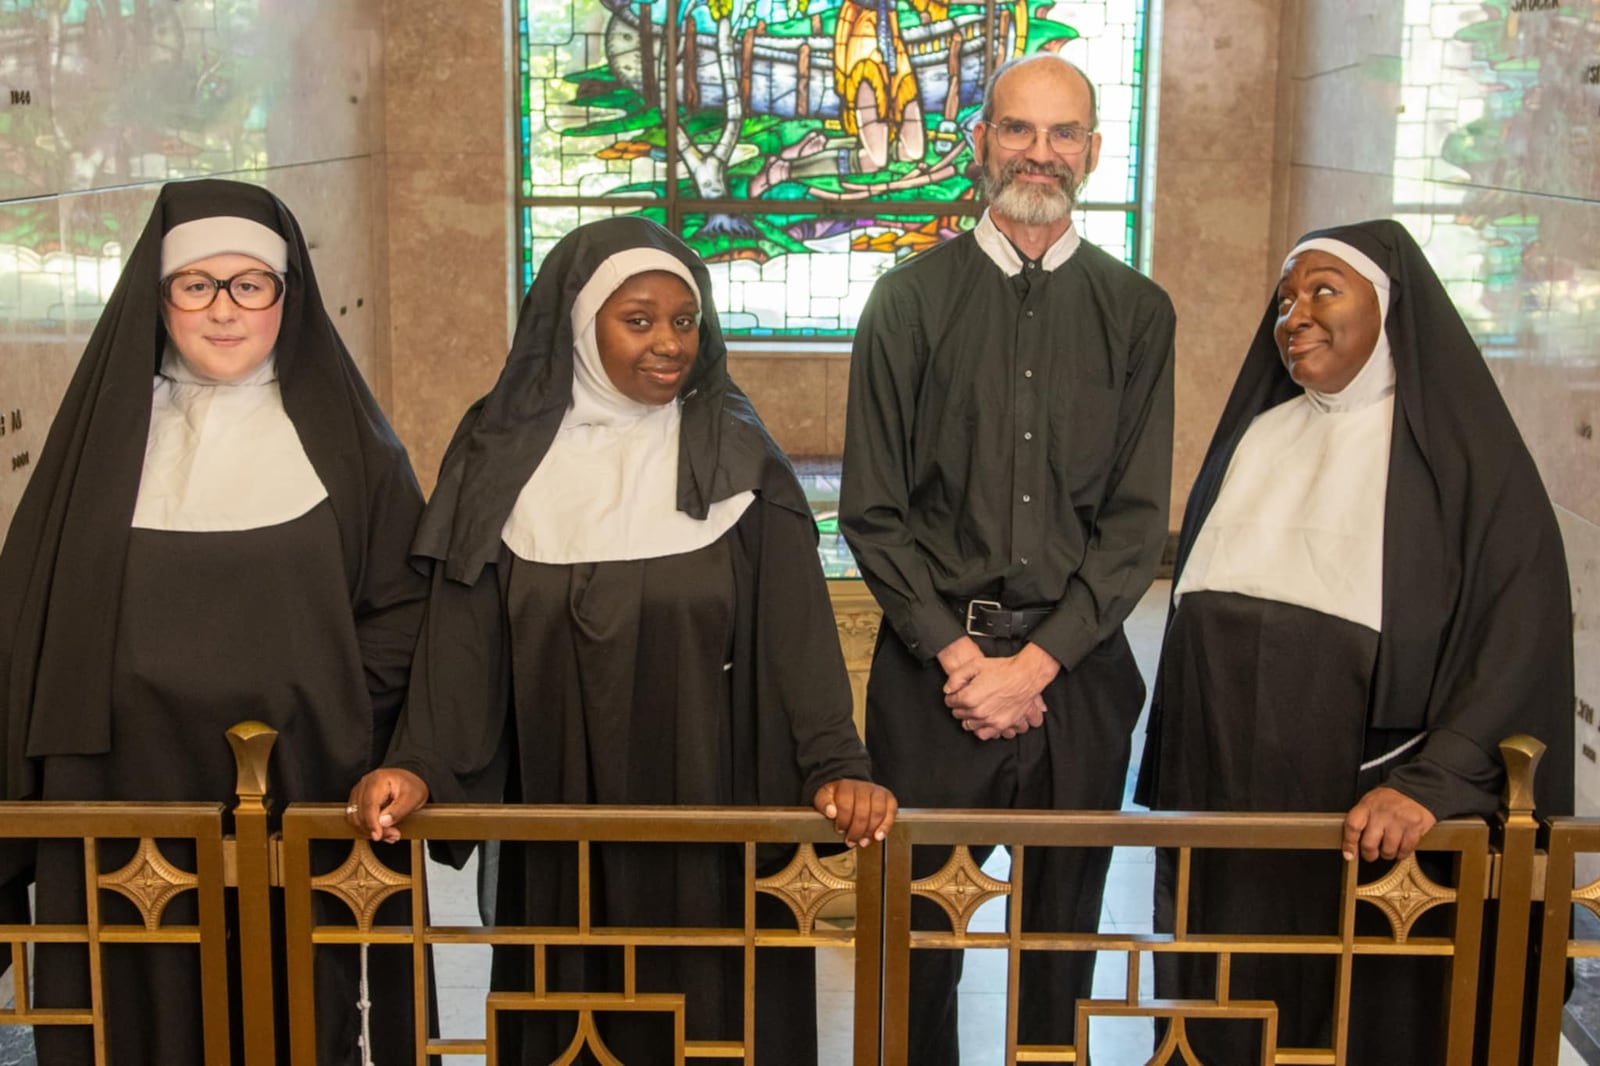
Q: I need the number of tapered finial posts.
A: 2